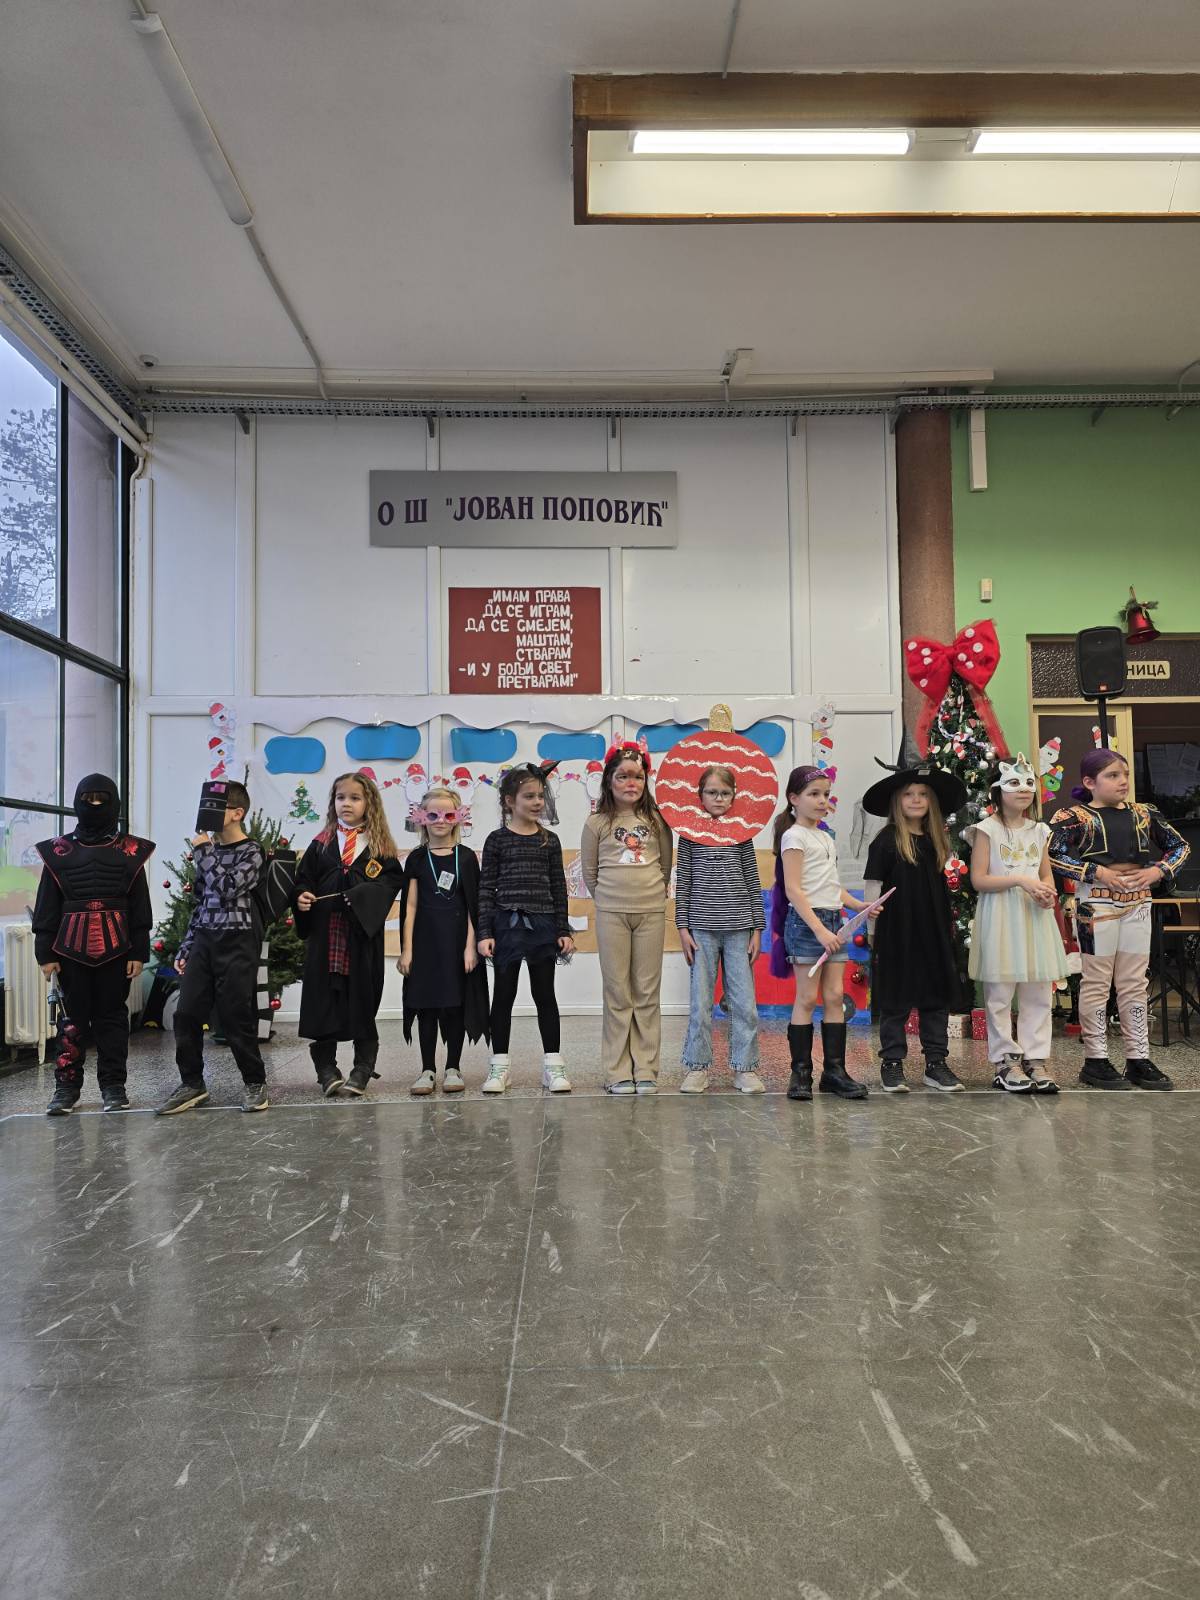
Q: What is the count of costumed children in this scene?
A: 11